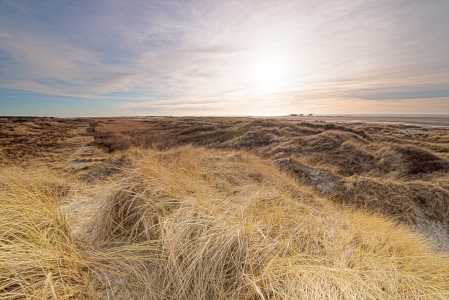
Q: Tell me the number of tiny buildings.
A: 3